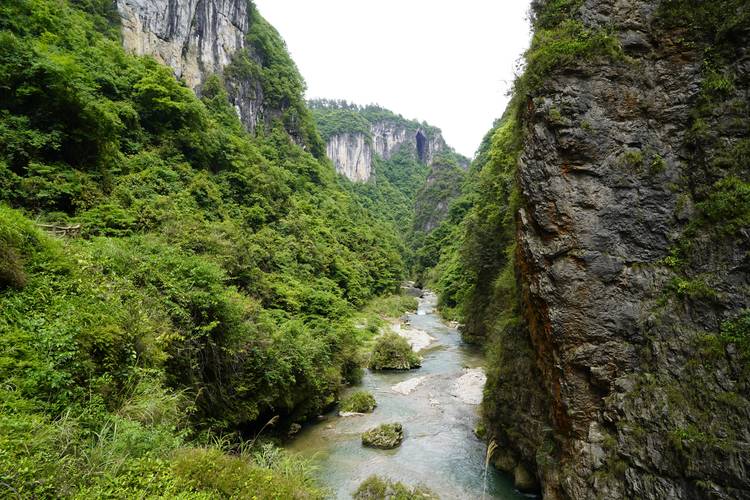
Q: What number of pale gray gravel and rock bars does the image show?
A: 3